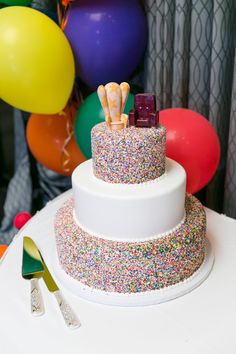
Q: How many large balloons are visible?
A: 5